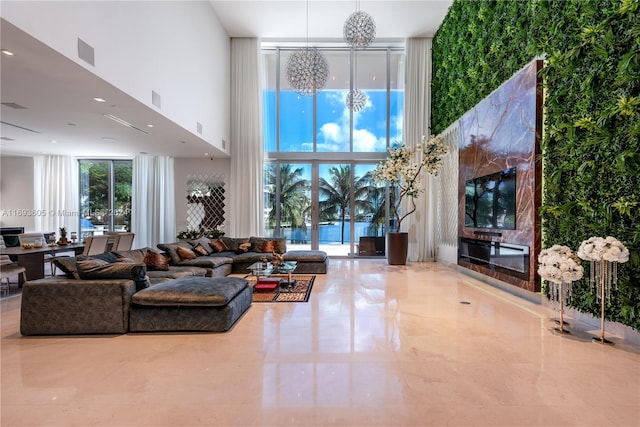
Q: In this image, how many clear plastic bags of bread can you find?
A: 0